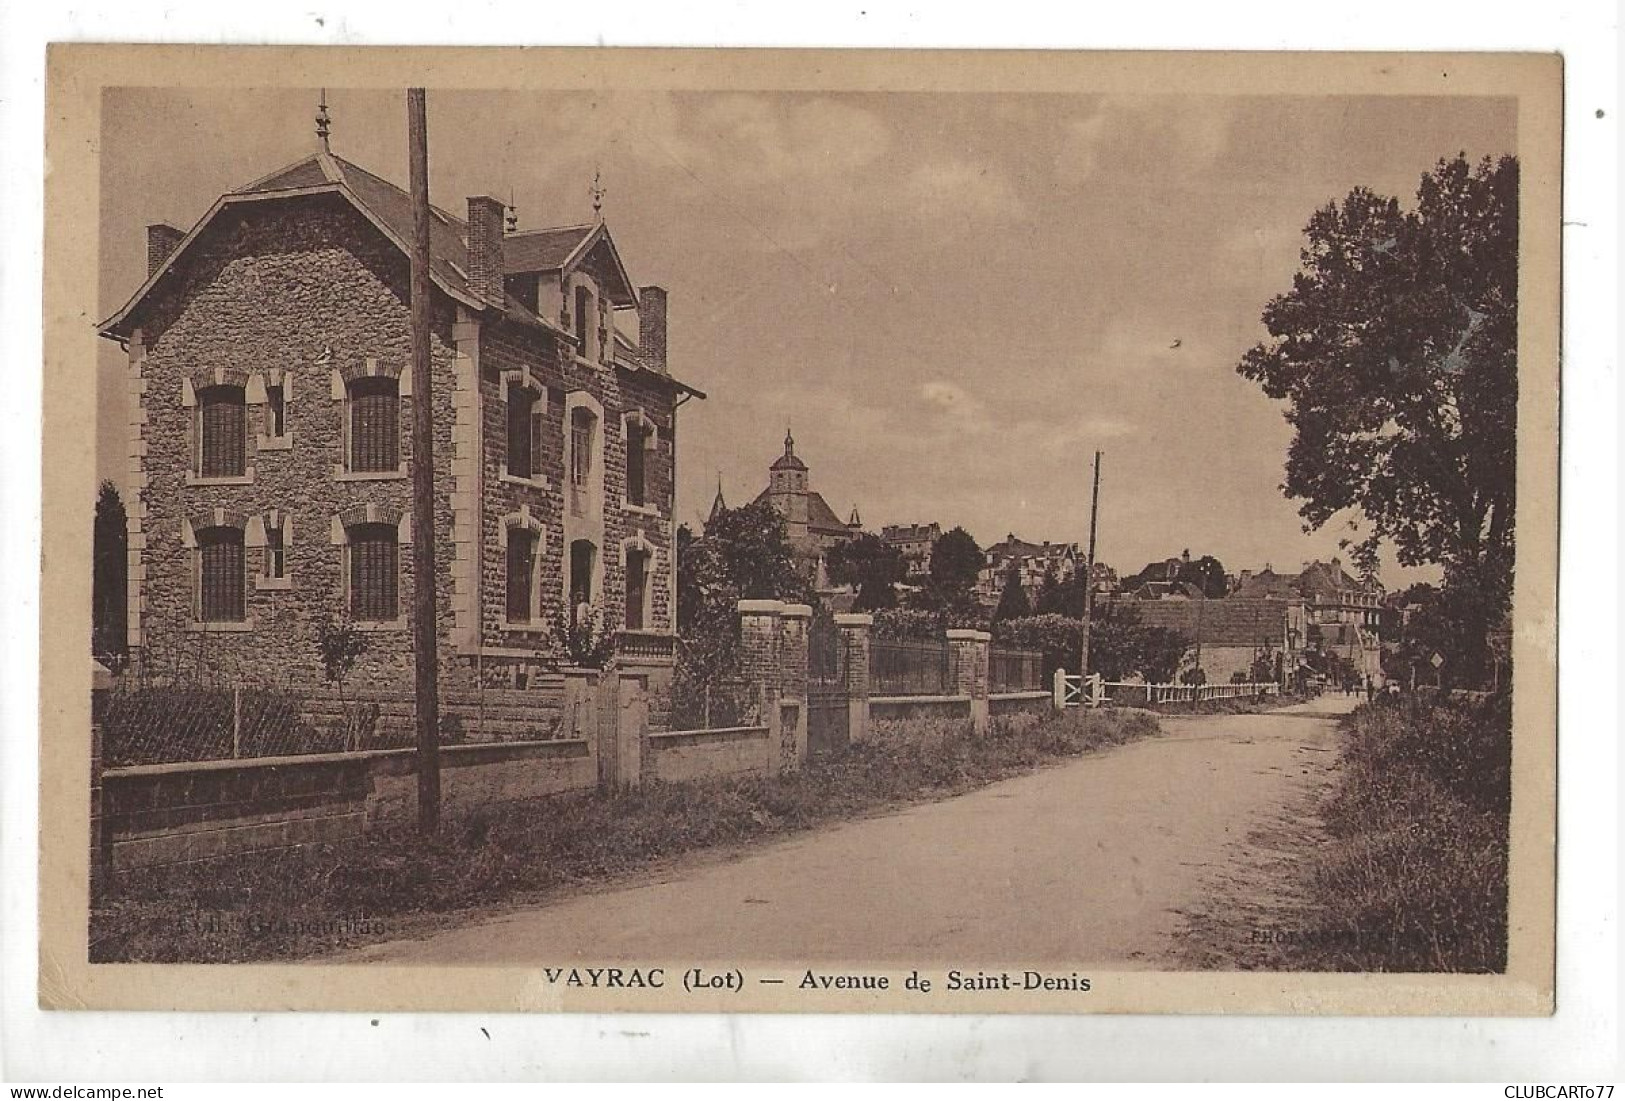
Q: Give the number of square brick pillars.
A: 4